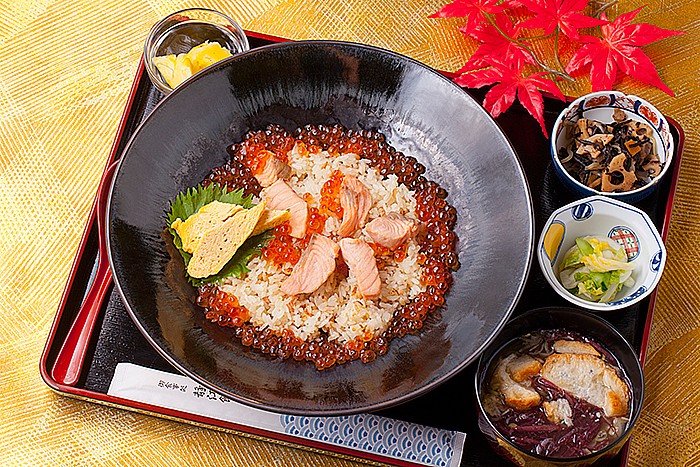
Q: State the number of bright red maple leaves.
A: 5